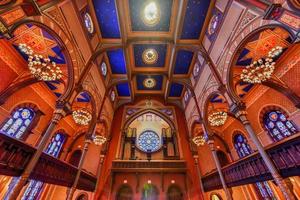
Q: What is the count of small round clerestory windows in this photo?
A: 6